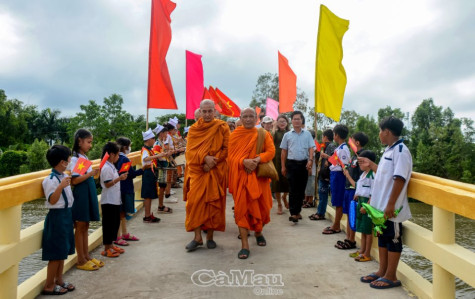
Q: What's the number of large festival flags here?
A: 4